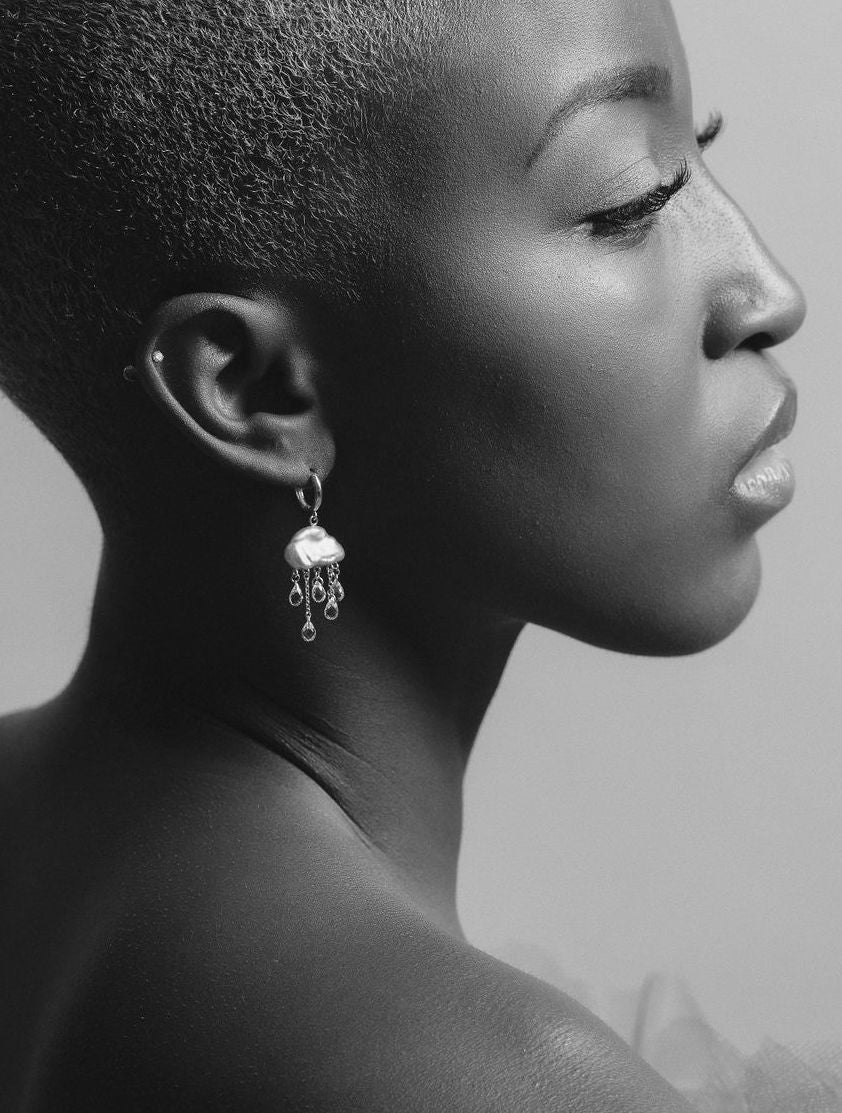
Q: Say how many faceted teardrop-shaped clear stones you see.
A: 5